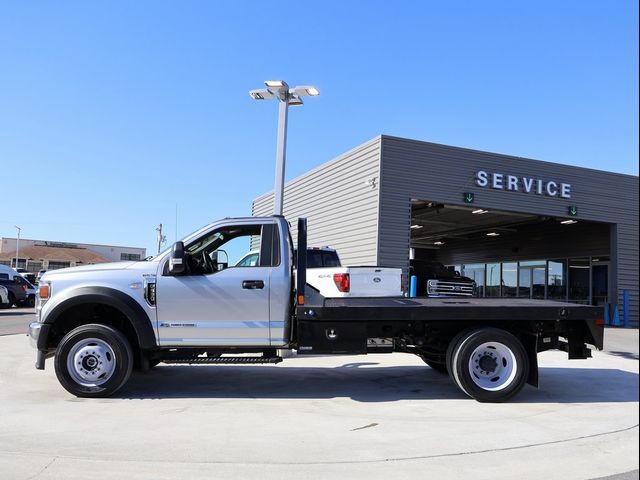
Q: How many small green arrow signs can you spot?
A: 2